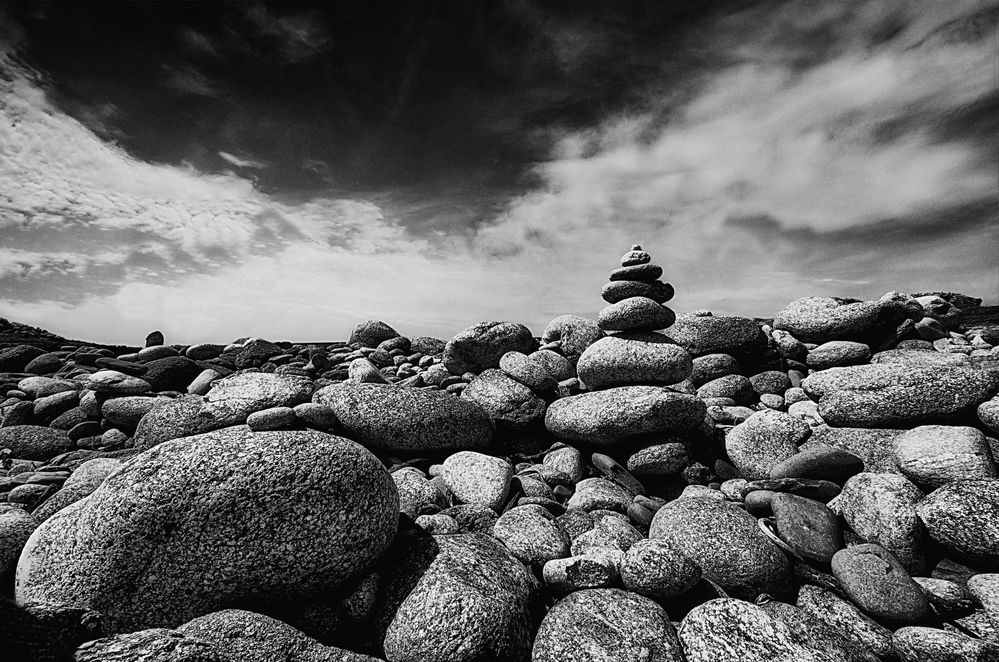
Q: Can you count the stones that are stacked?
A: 7